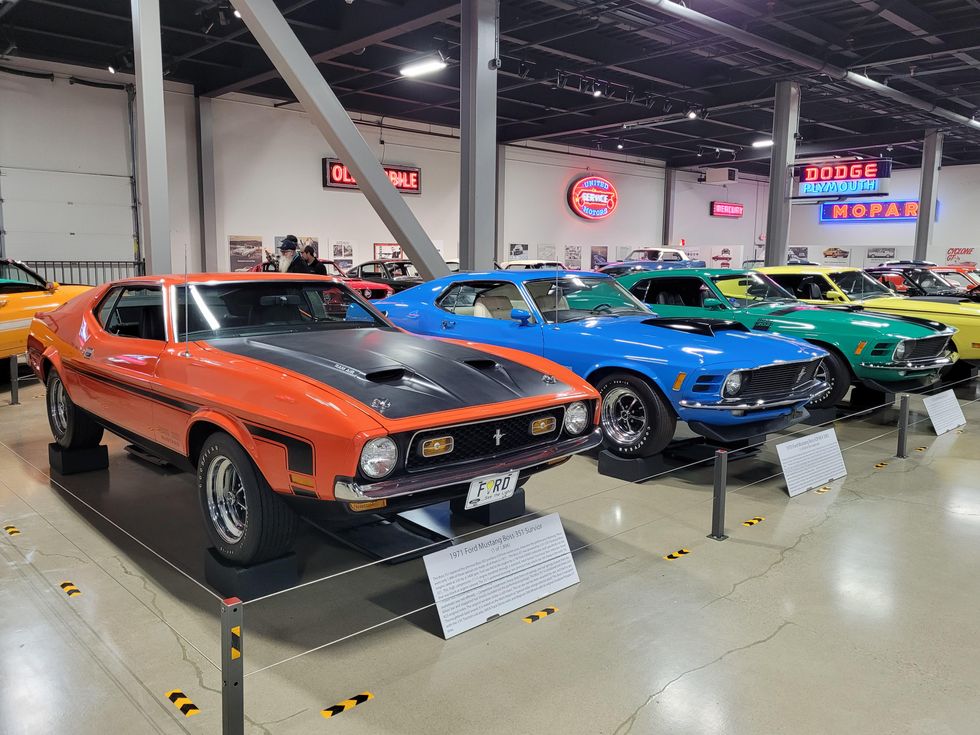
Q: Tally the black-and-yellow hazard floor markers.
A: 11